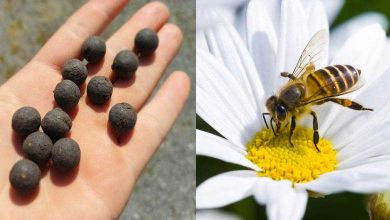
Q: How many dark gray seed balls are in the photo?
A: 12